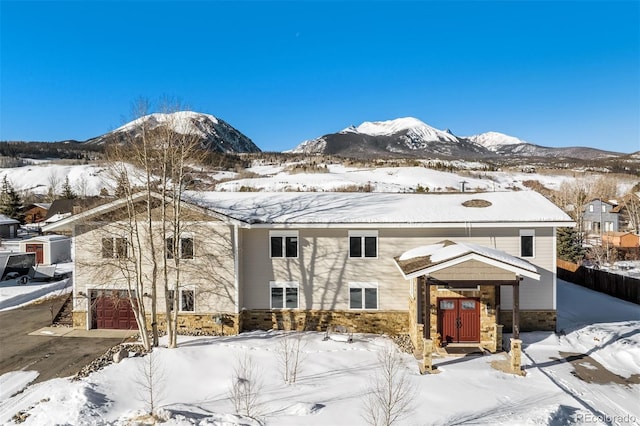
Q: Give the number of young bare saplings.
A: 4